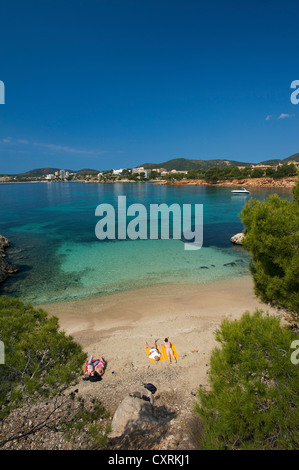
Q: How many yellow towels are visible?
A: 2